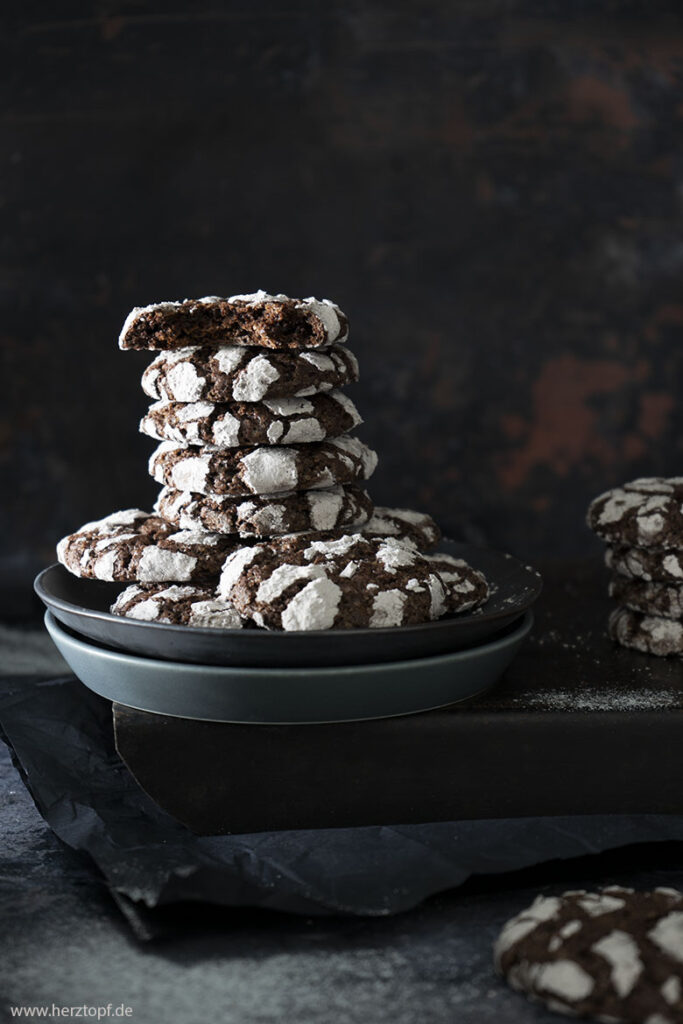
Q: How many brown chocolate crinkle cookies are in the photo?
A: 15